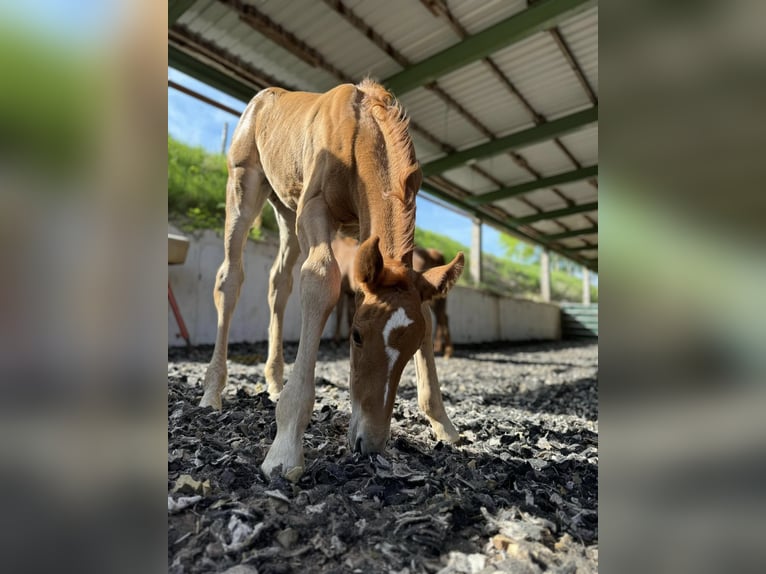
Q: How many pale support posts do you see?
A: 3